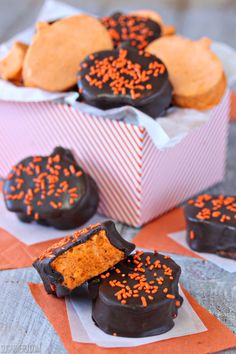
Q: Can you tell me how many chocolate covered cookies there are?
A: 6